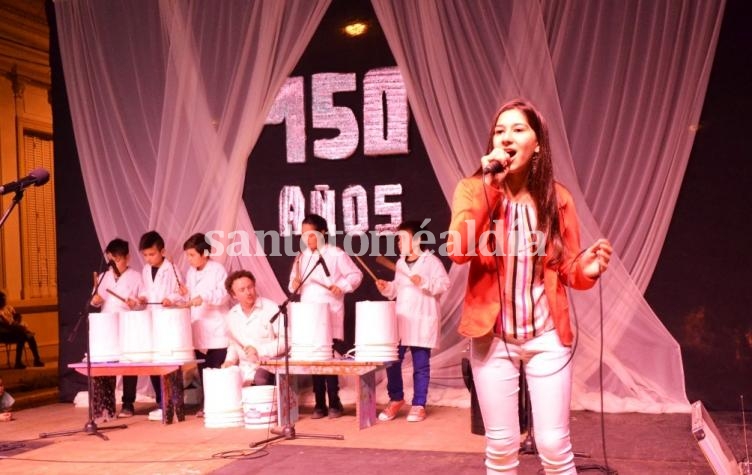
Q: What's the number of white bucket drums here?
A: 7